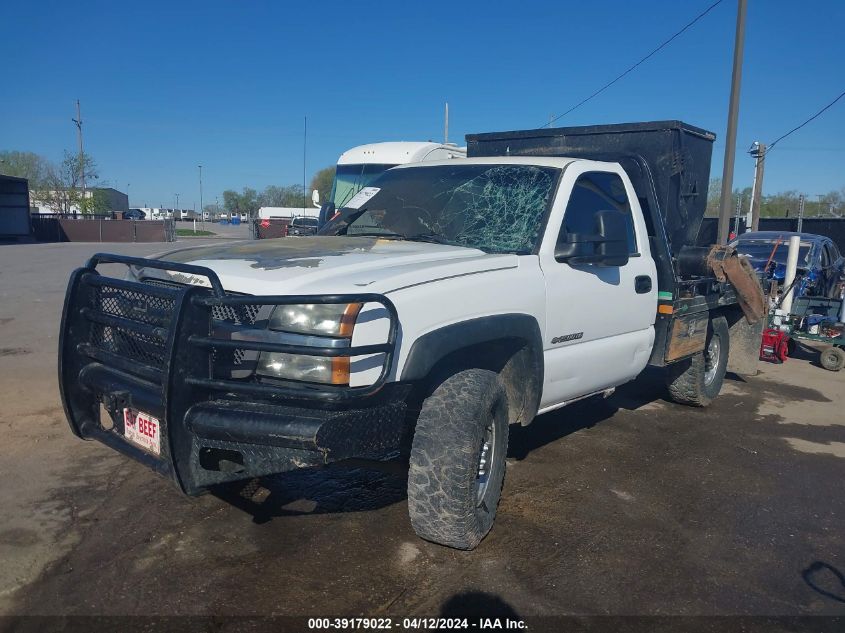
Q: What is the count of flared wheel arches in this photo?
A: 1